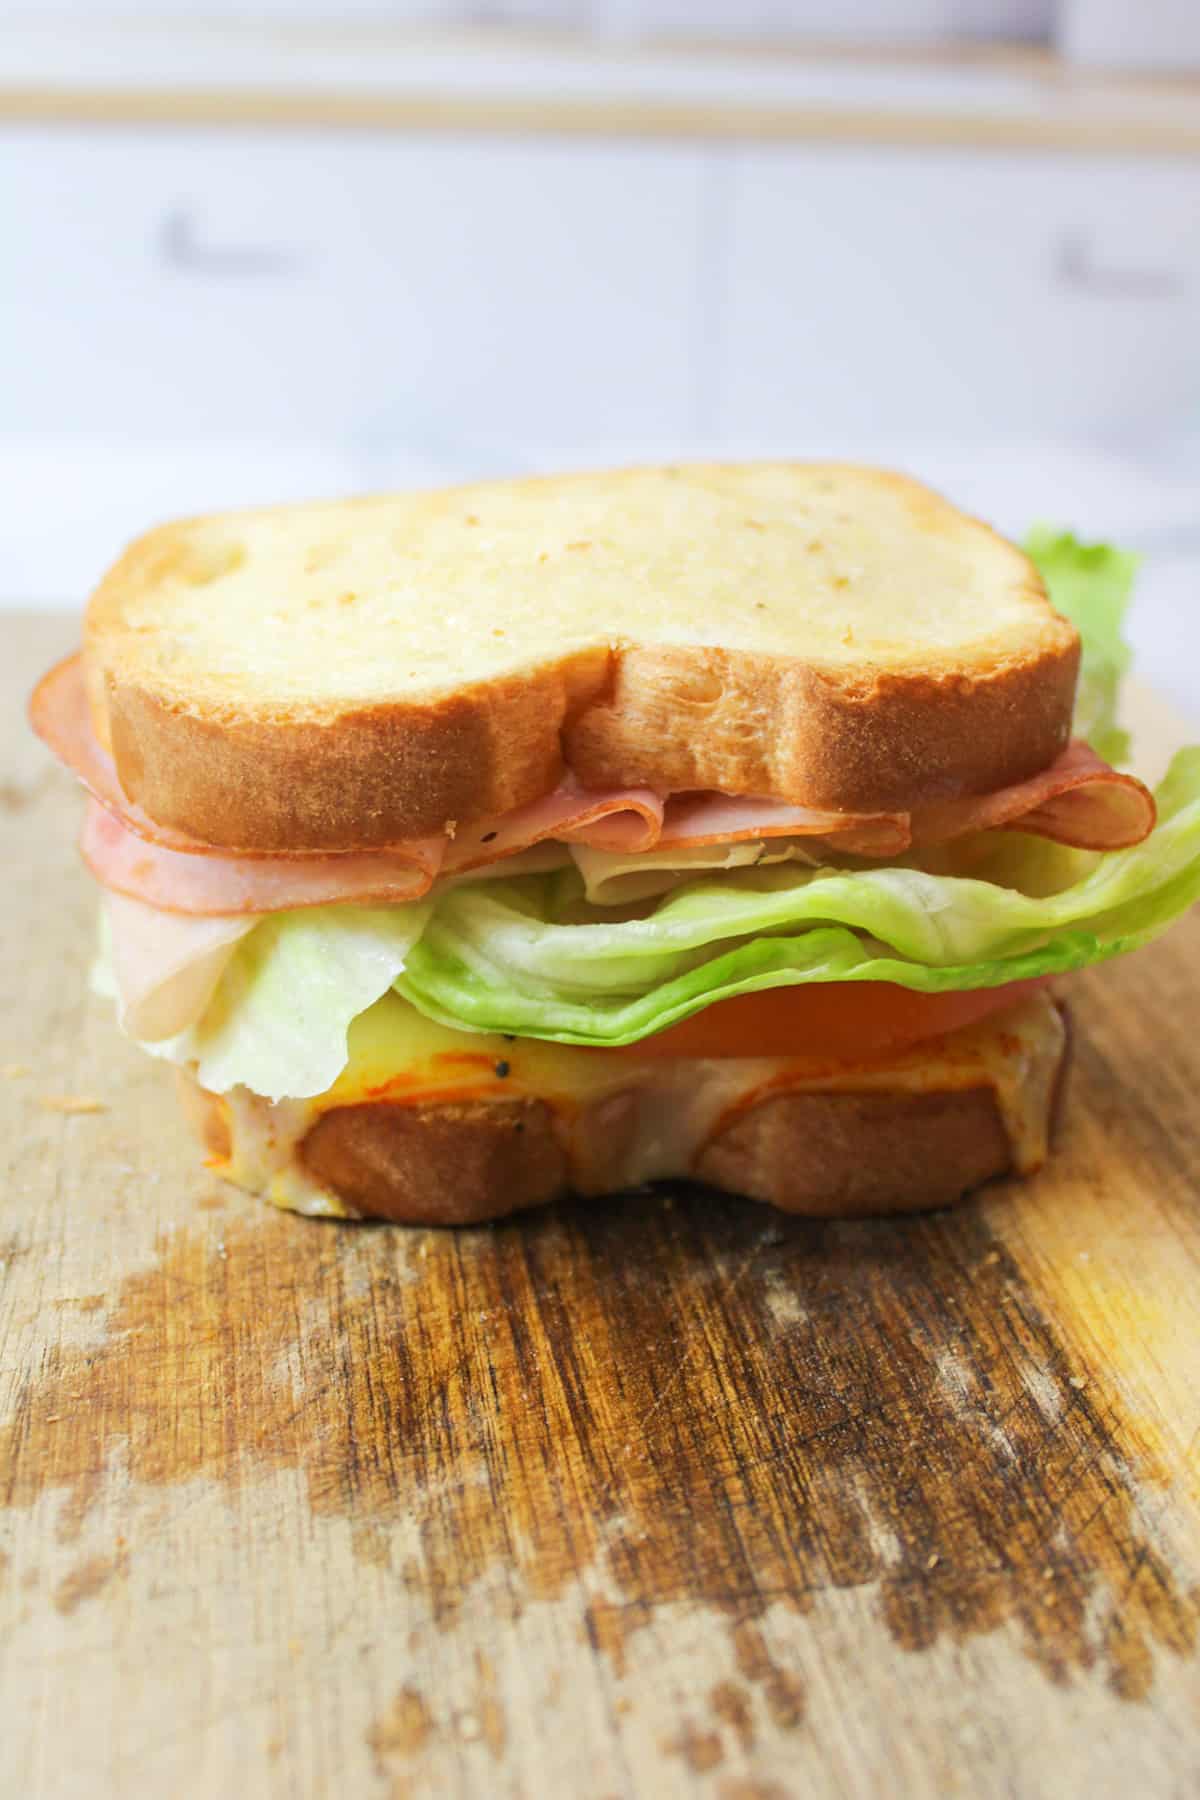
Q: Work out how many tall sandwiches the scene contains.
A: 1